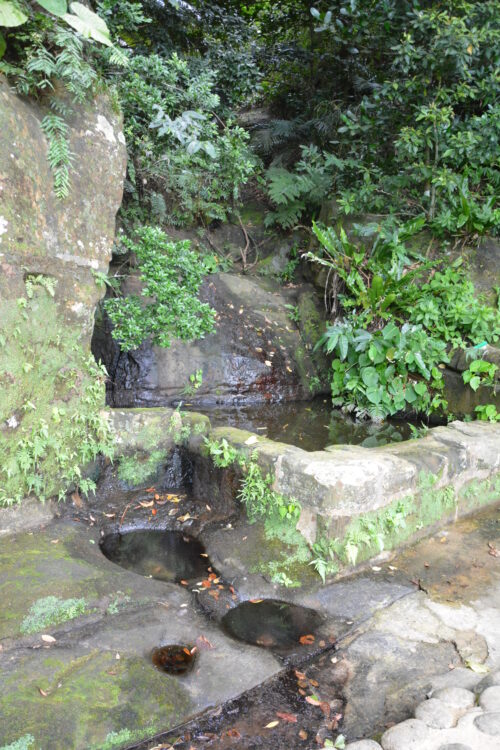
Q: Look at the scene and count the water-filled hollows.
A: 3